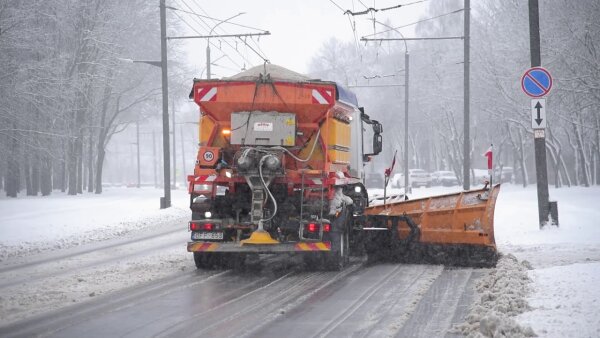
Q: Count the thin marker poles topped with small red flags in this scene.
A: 2